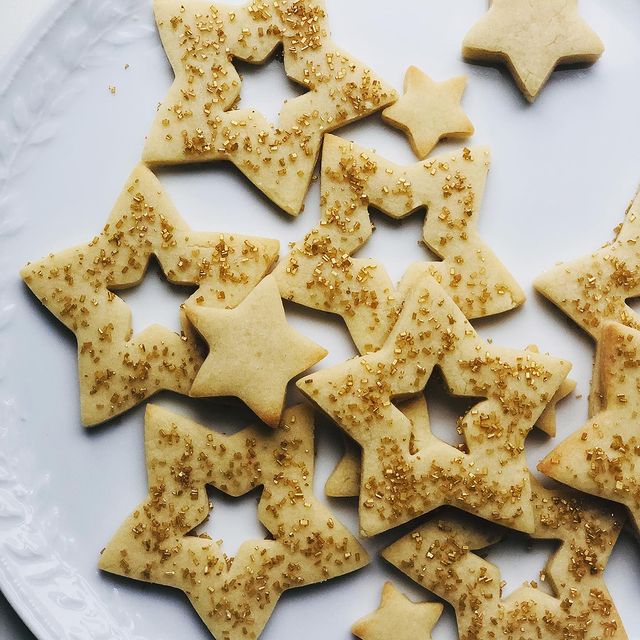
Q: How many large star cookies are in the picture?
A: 8